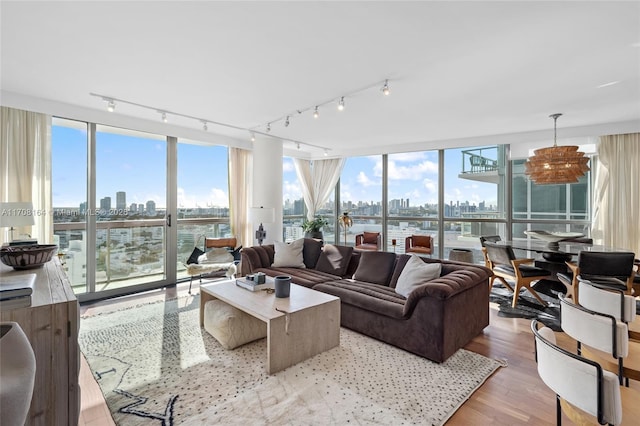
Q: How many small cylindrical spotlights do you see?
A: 11